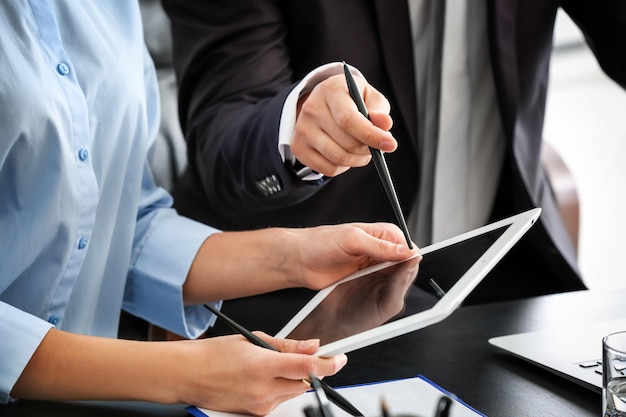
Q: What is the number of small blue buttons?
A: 4